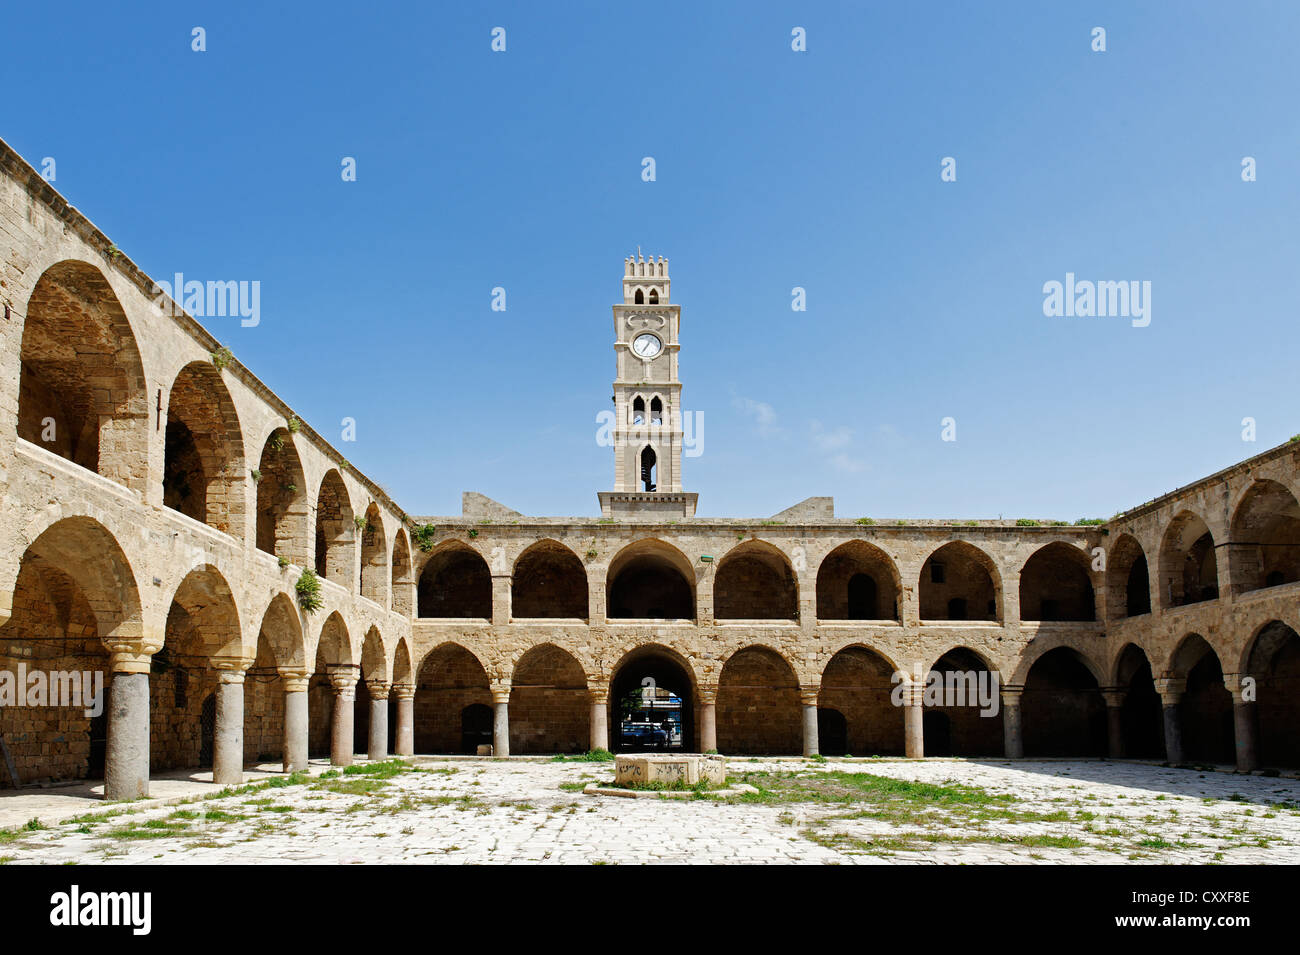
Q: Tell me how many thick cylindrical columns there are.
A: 15